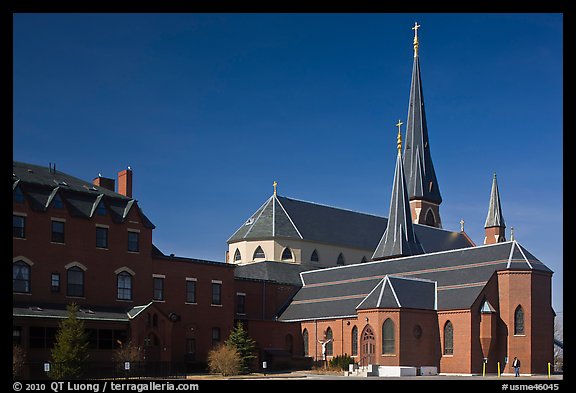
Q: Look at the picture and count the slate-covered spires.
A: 3